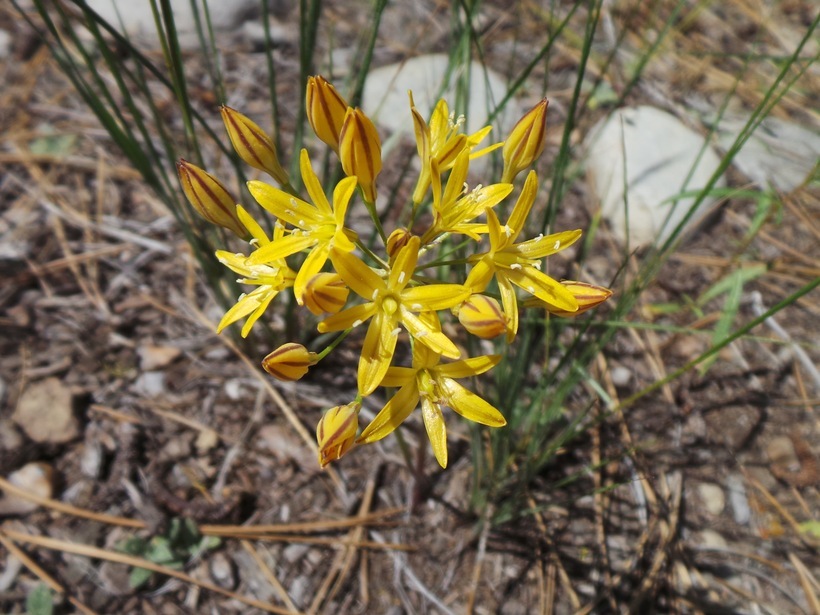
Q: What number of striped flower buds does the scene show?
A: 11